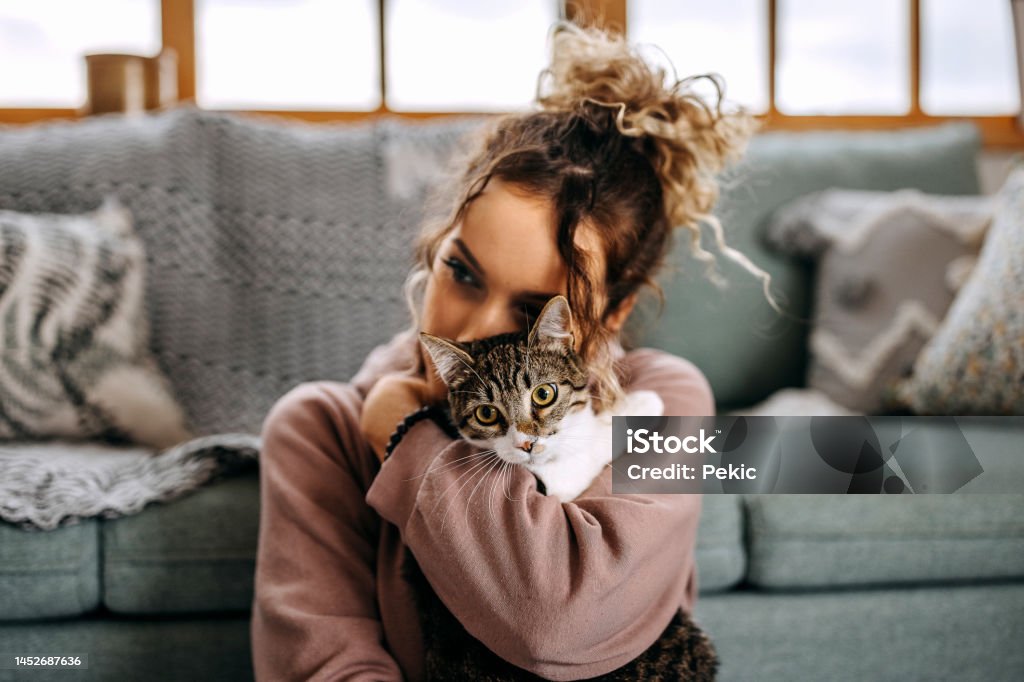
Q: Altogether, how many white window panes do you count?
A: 6